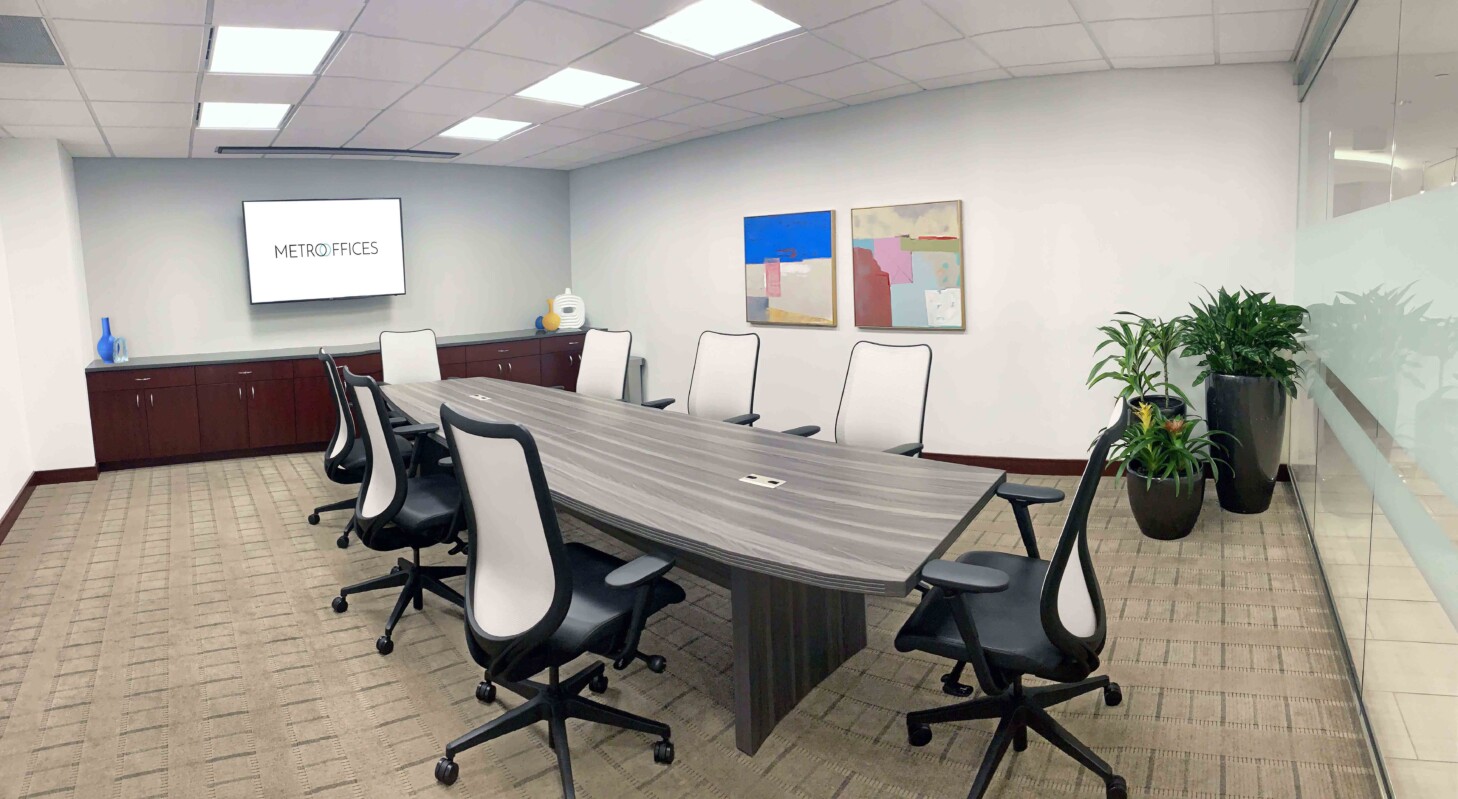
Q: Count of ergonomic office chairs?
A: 8